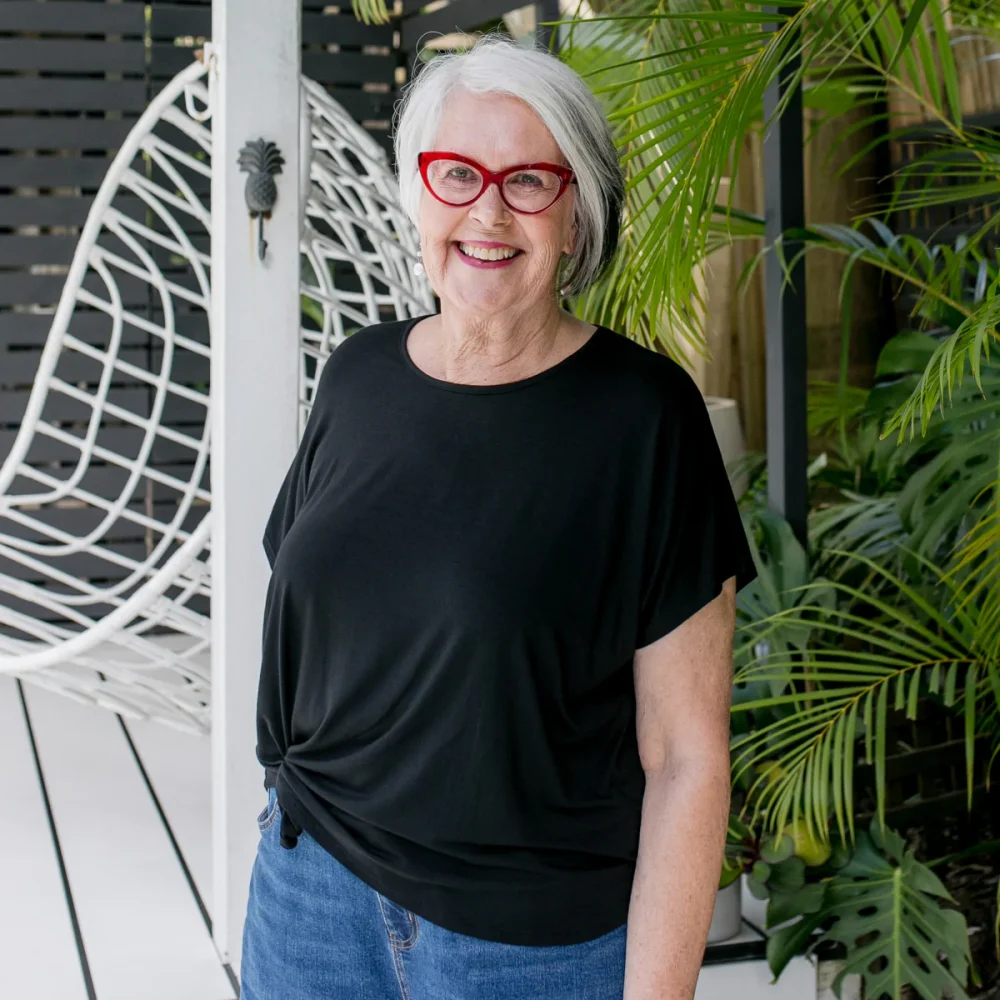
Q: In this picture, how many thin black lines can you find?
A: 2